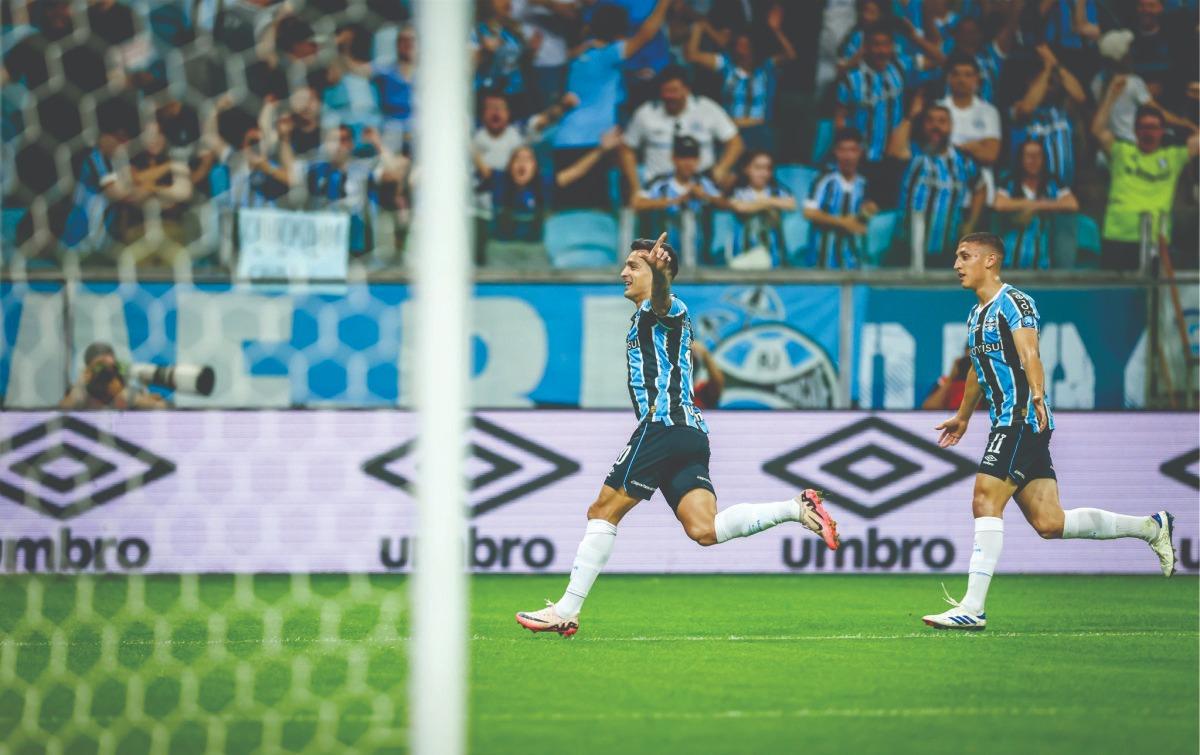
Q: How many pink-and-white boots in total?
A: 2